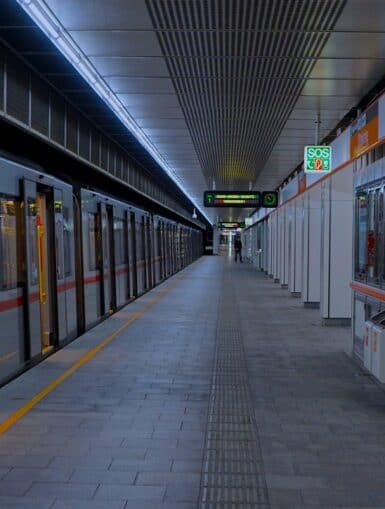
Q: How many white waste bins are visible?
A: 2